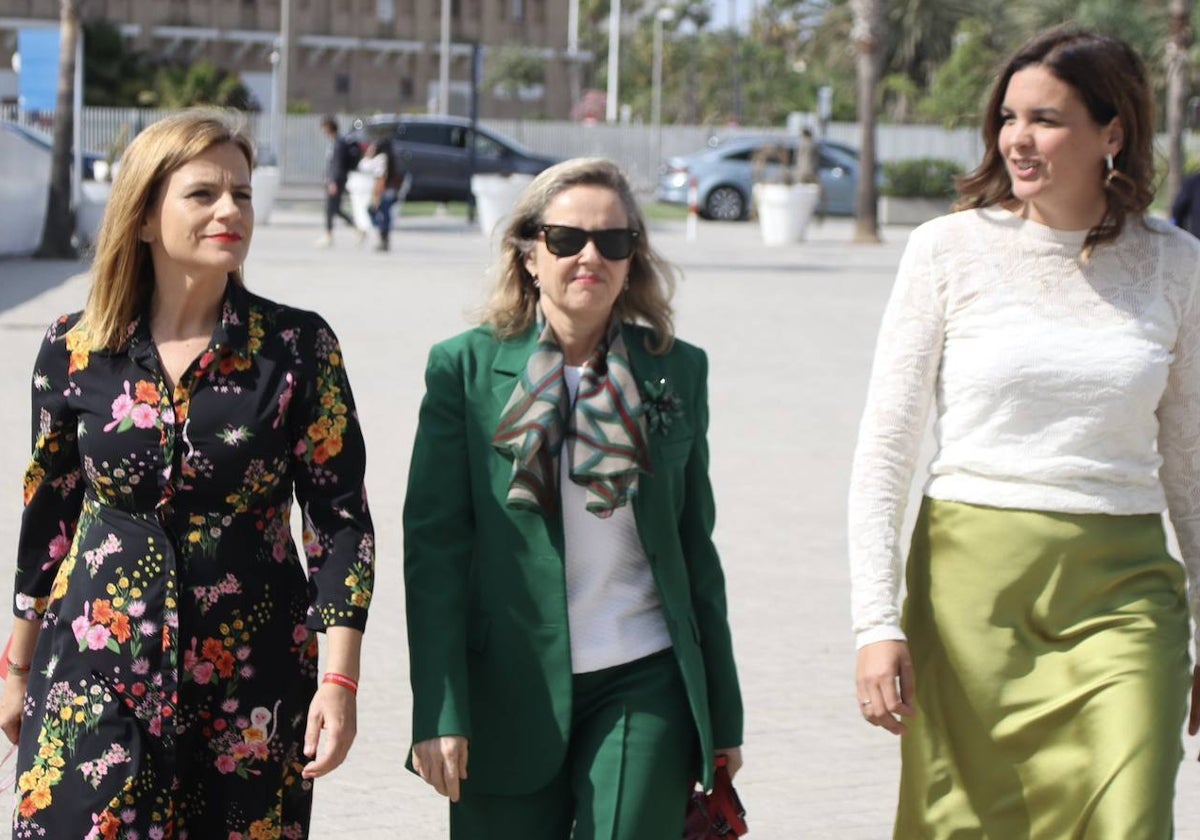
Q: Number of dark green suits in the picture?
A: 1